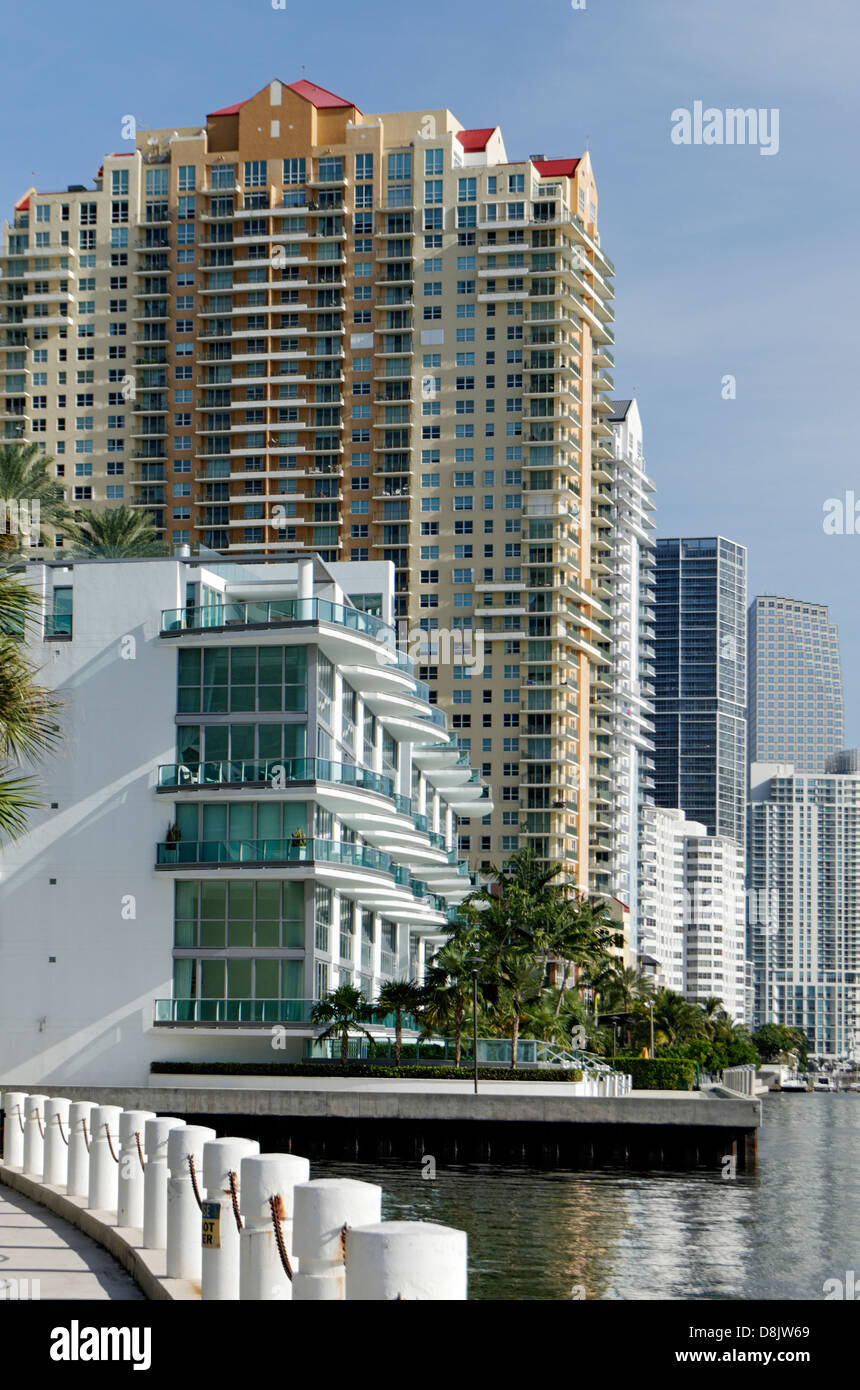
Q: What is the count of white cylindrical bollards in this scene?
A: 12